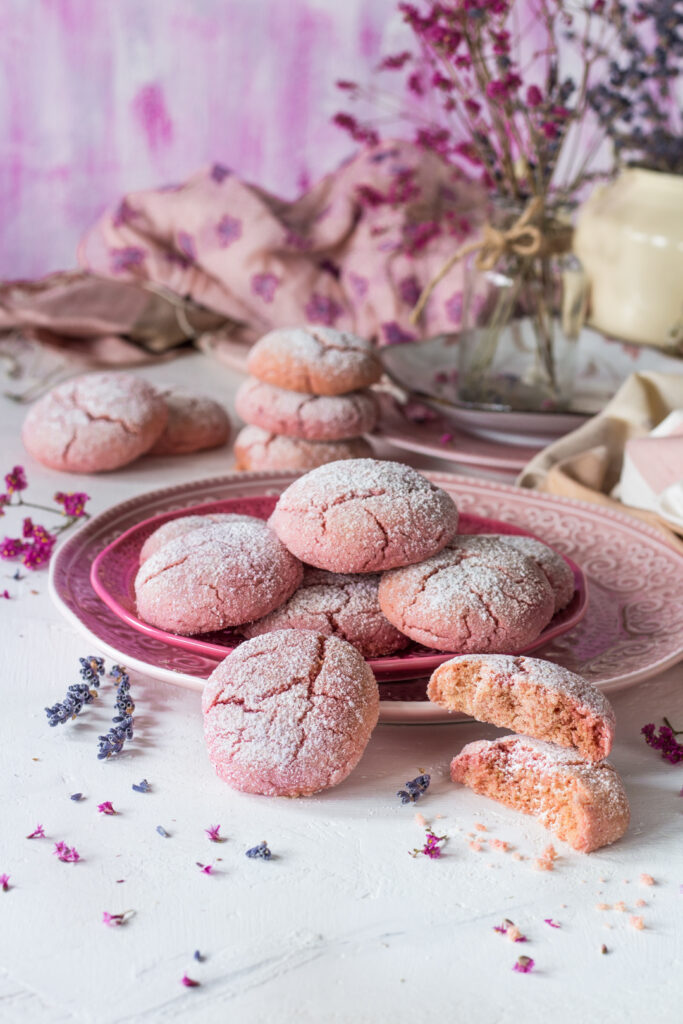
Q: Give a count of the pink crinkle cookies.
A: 13